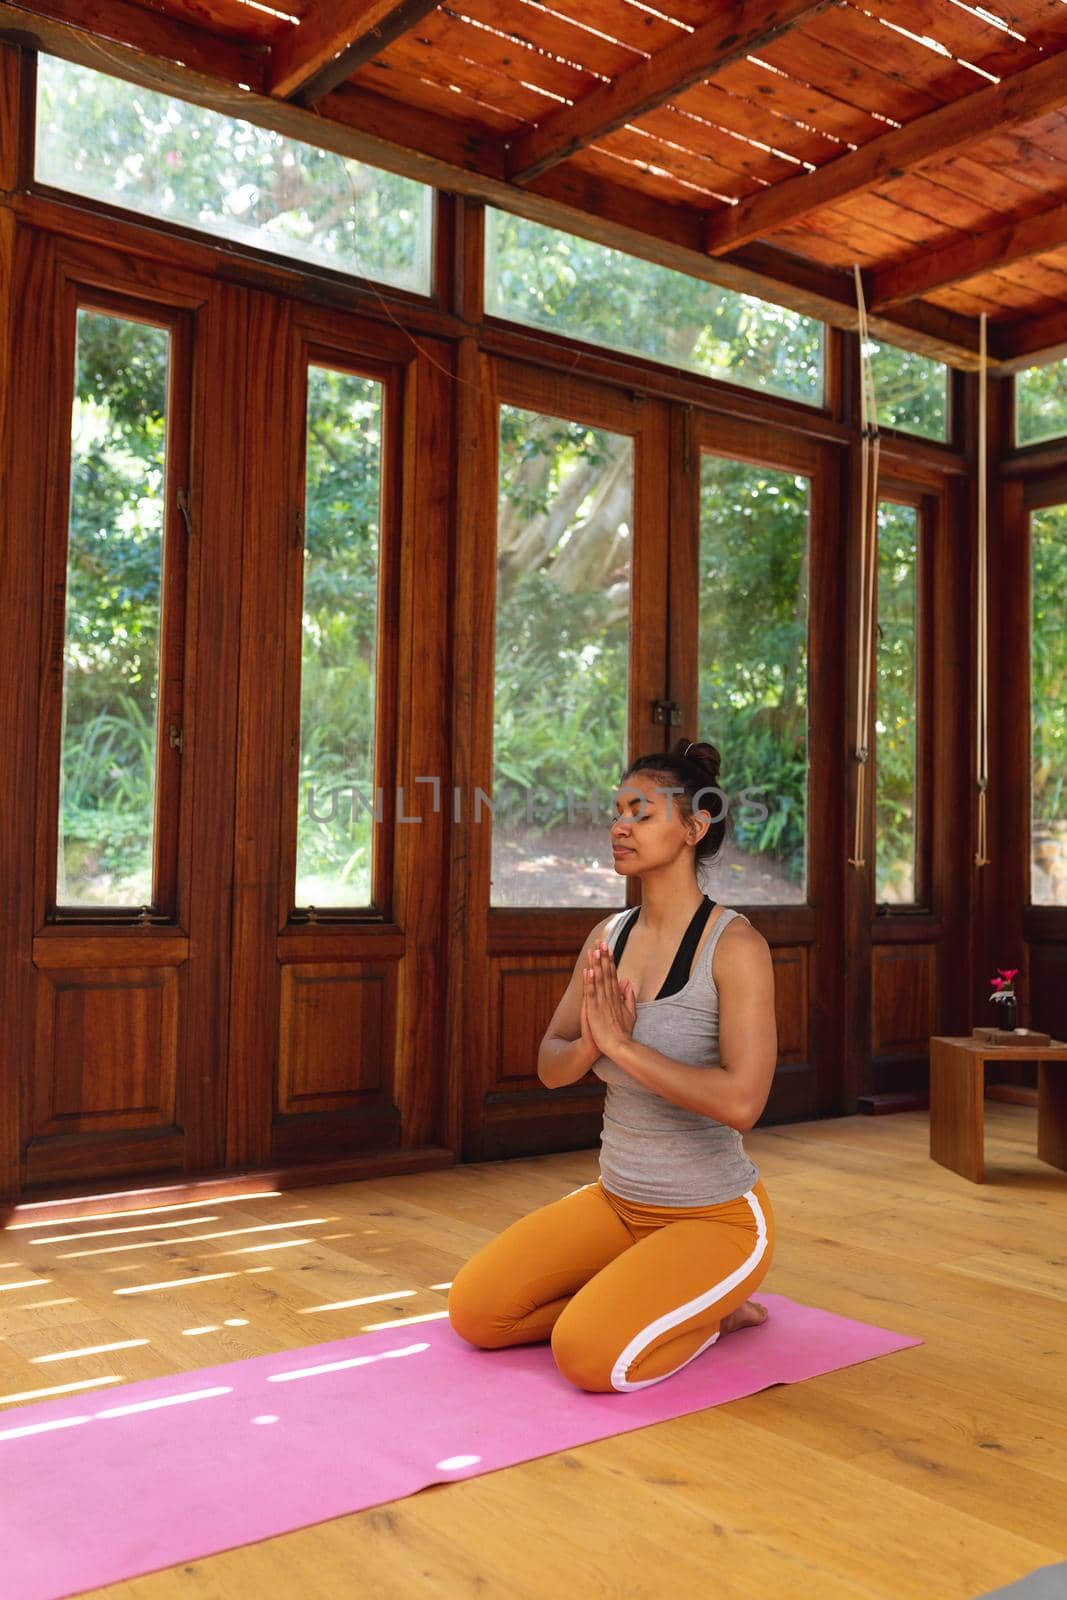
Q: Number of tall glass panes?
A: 6